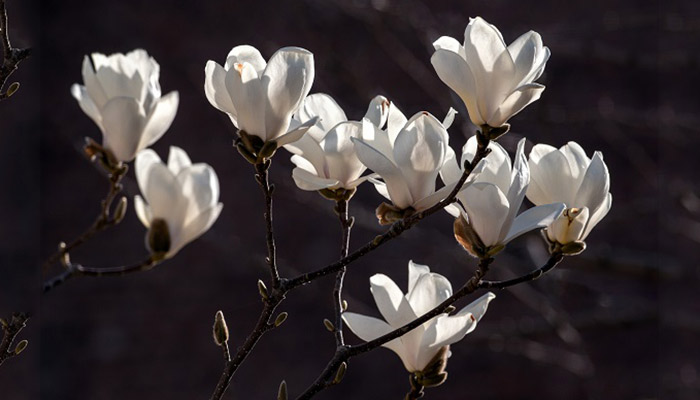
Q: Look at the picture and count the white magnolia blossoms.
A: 9